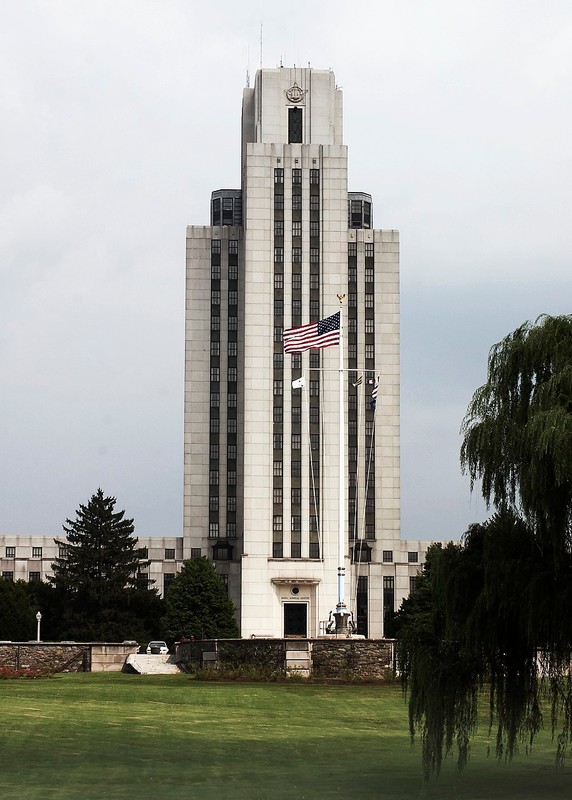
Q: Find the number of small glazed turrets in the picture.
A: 2